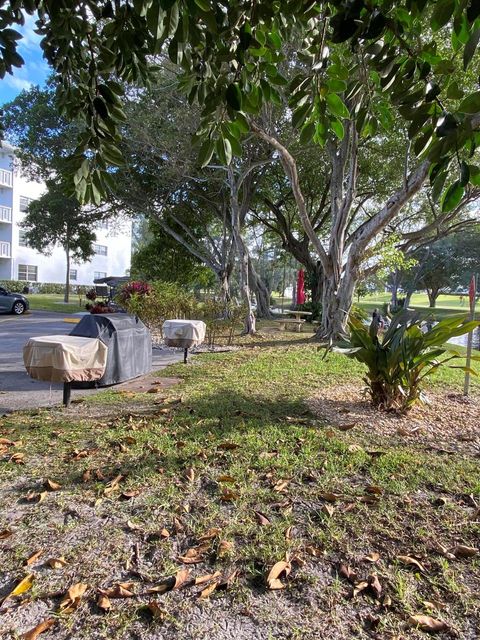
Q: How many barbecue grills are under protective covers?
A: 3